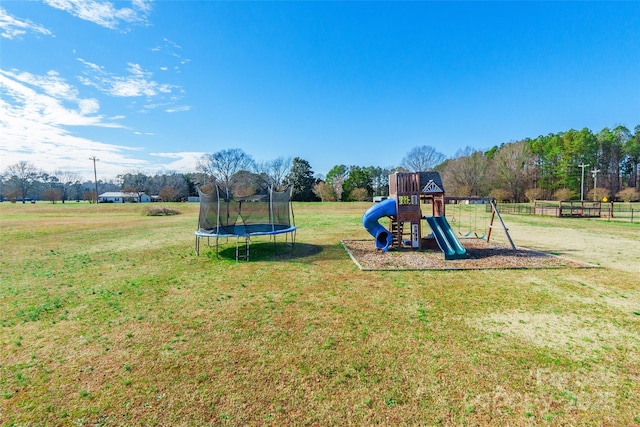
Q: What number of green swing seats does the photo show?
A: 2